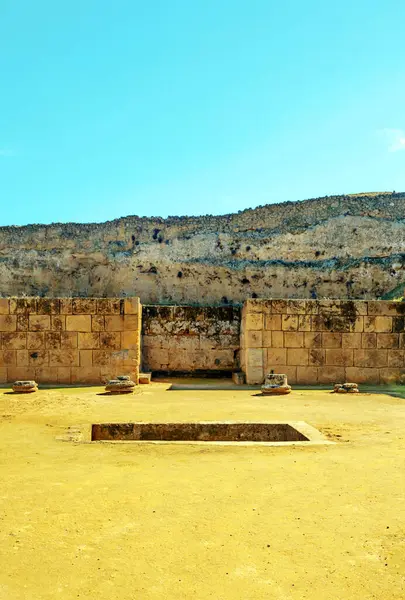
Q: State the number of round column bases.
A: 4